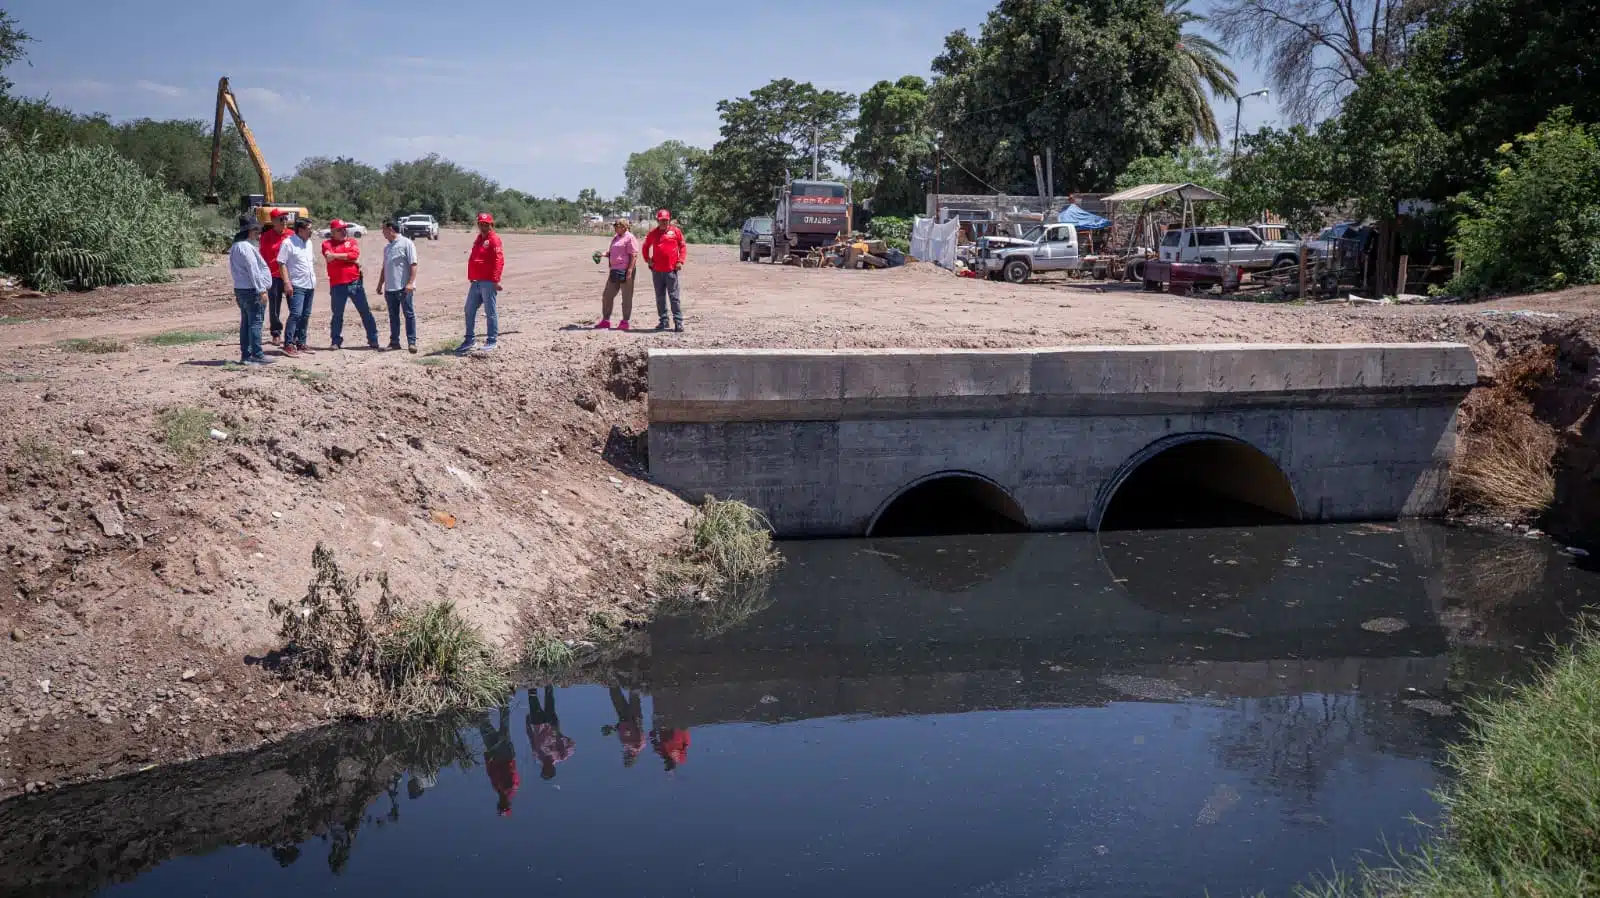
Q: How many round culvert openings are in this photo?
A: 2